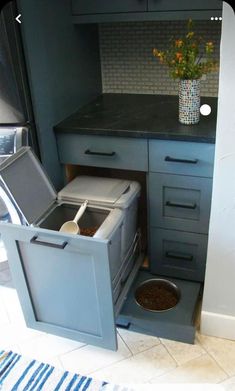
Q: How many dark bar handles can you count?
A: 6